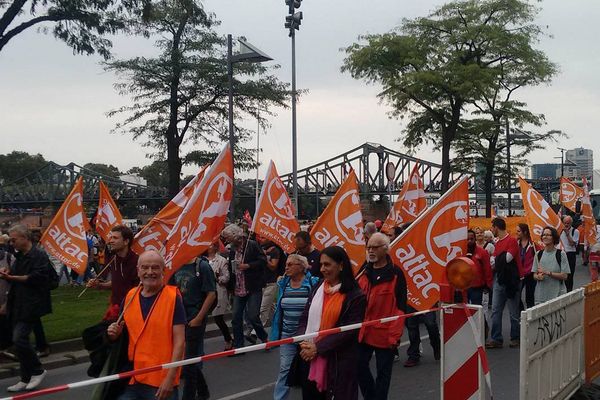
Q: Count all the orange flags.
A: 11